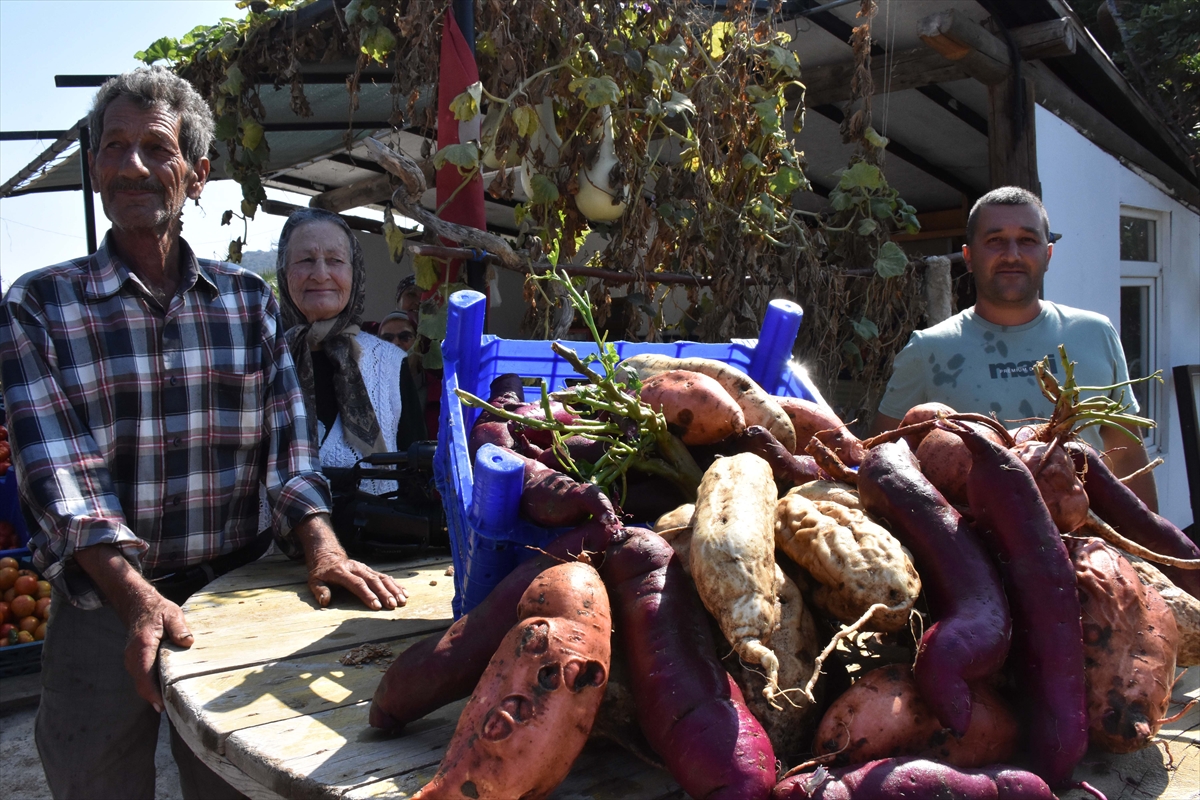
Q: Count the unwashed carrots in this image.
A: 0